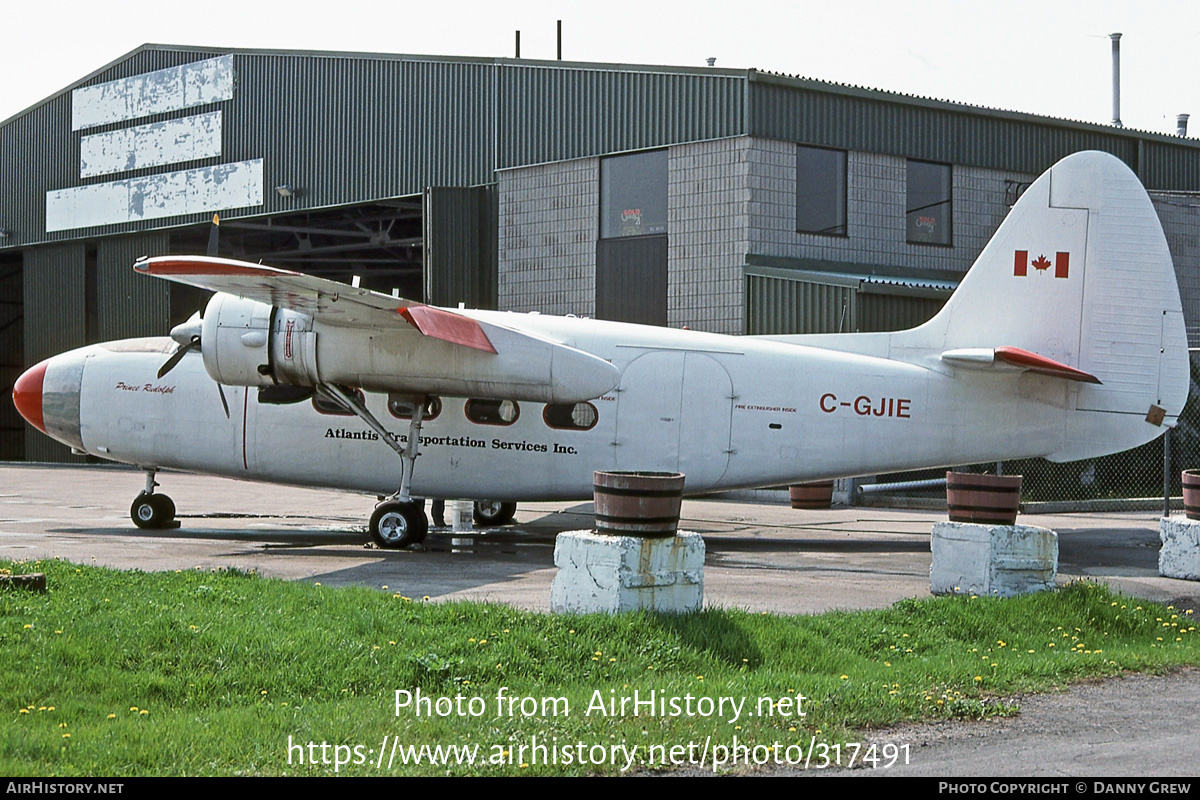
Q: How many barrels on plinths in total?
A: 3